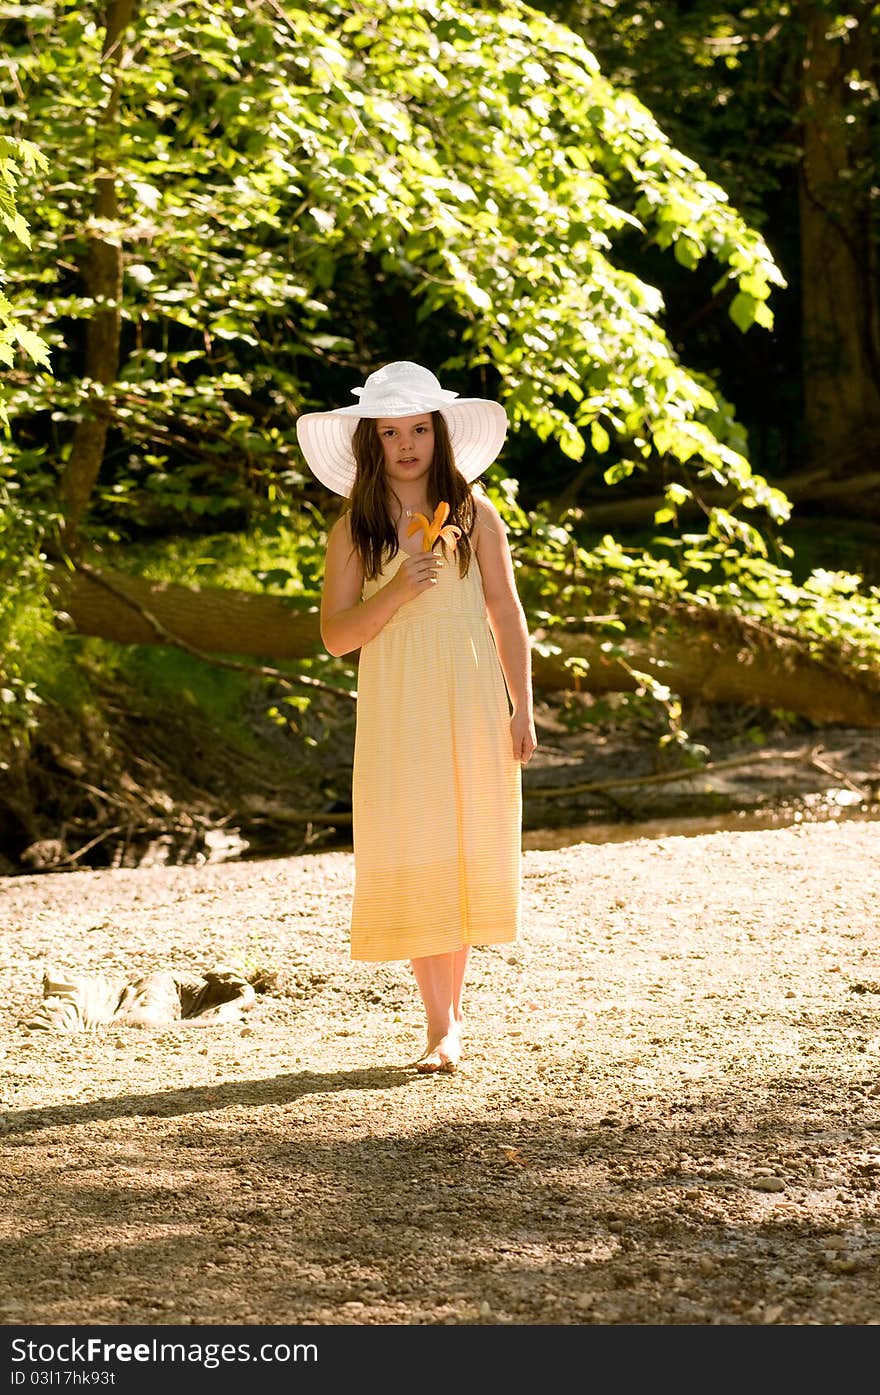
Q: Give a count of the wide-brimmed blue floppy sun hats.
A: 0